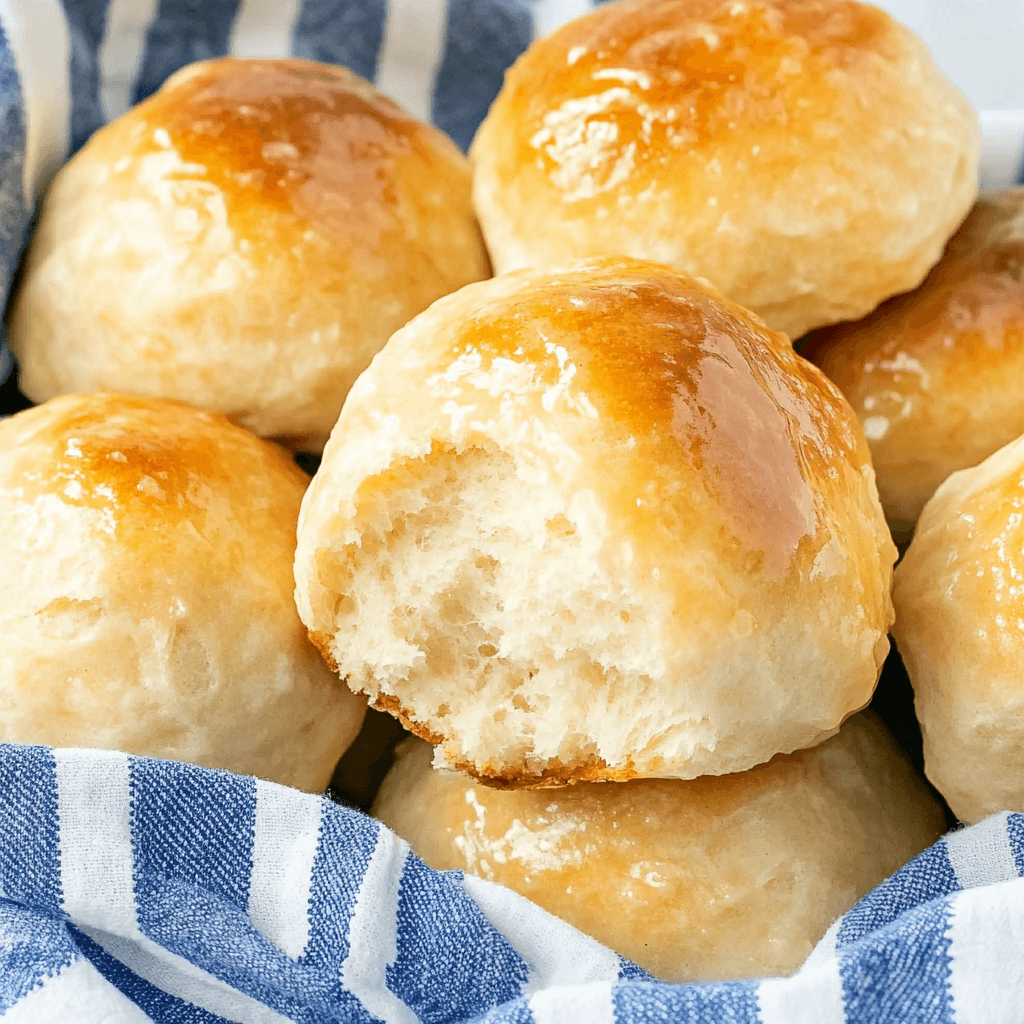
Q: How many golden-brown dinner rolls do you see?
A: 7